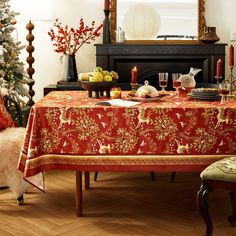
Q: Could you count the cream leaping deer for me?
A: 5